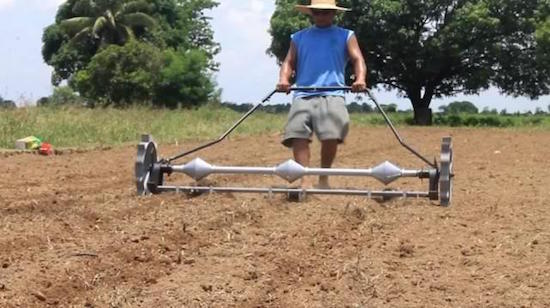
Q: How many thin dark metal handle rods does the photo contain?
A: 2